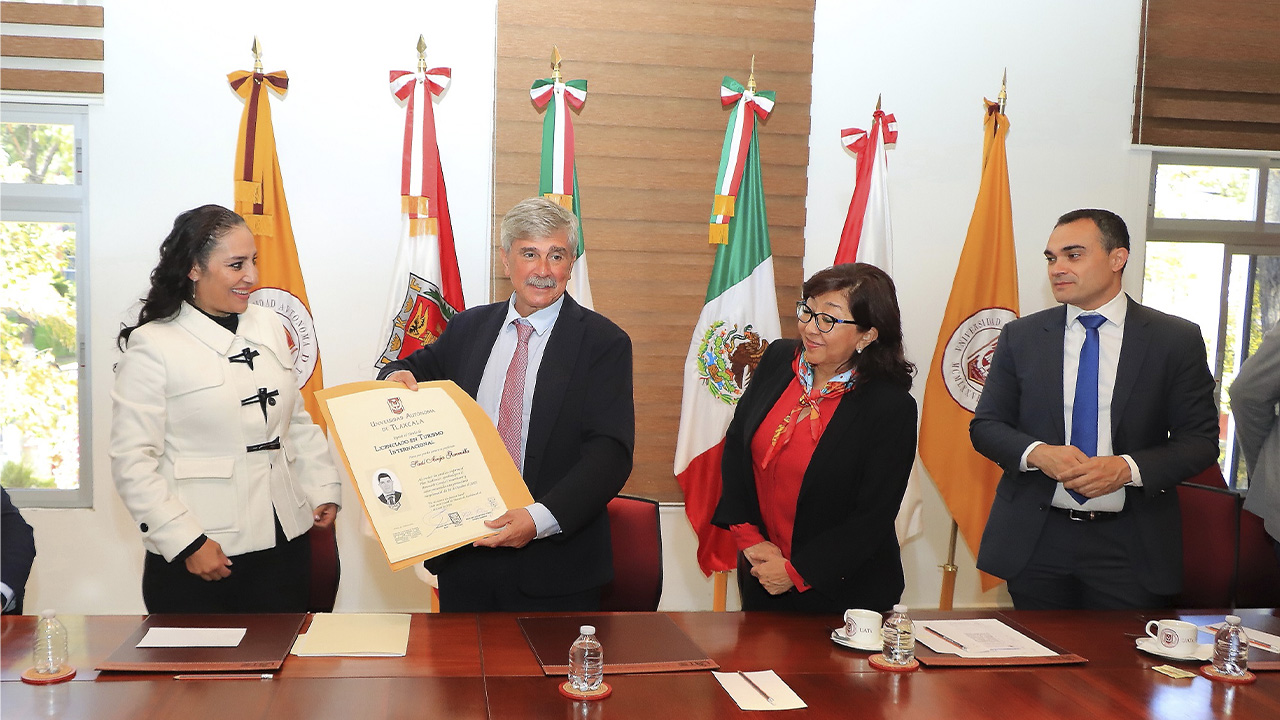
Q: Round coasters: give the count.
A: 4